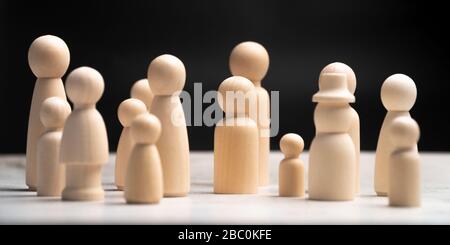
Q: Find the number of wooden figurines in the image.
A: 14